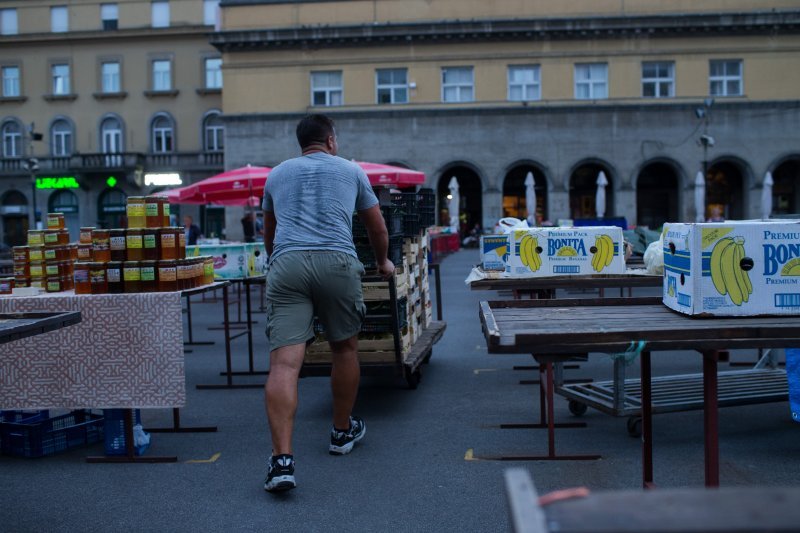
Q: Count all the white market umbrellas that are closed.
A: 5